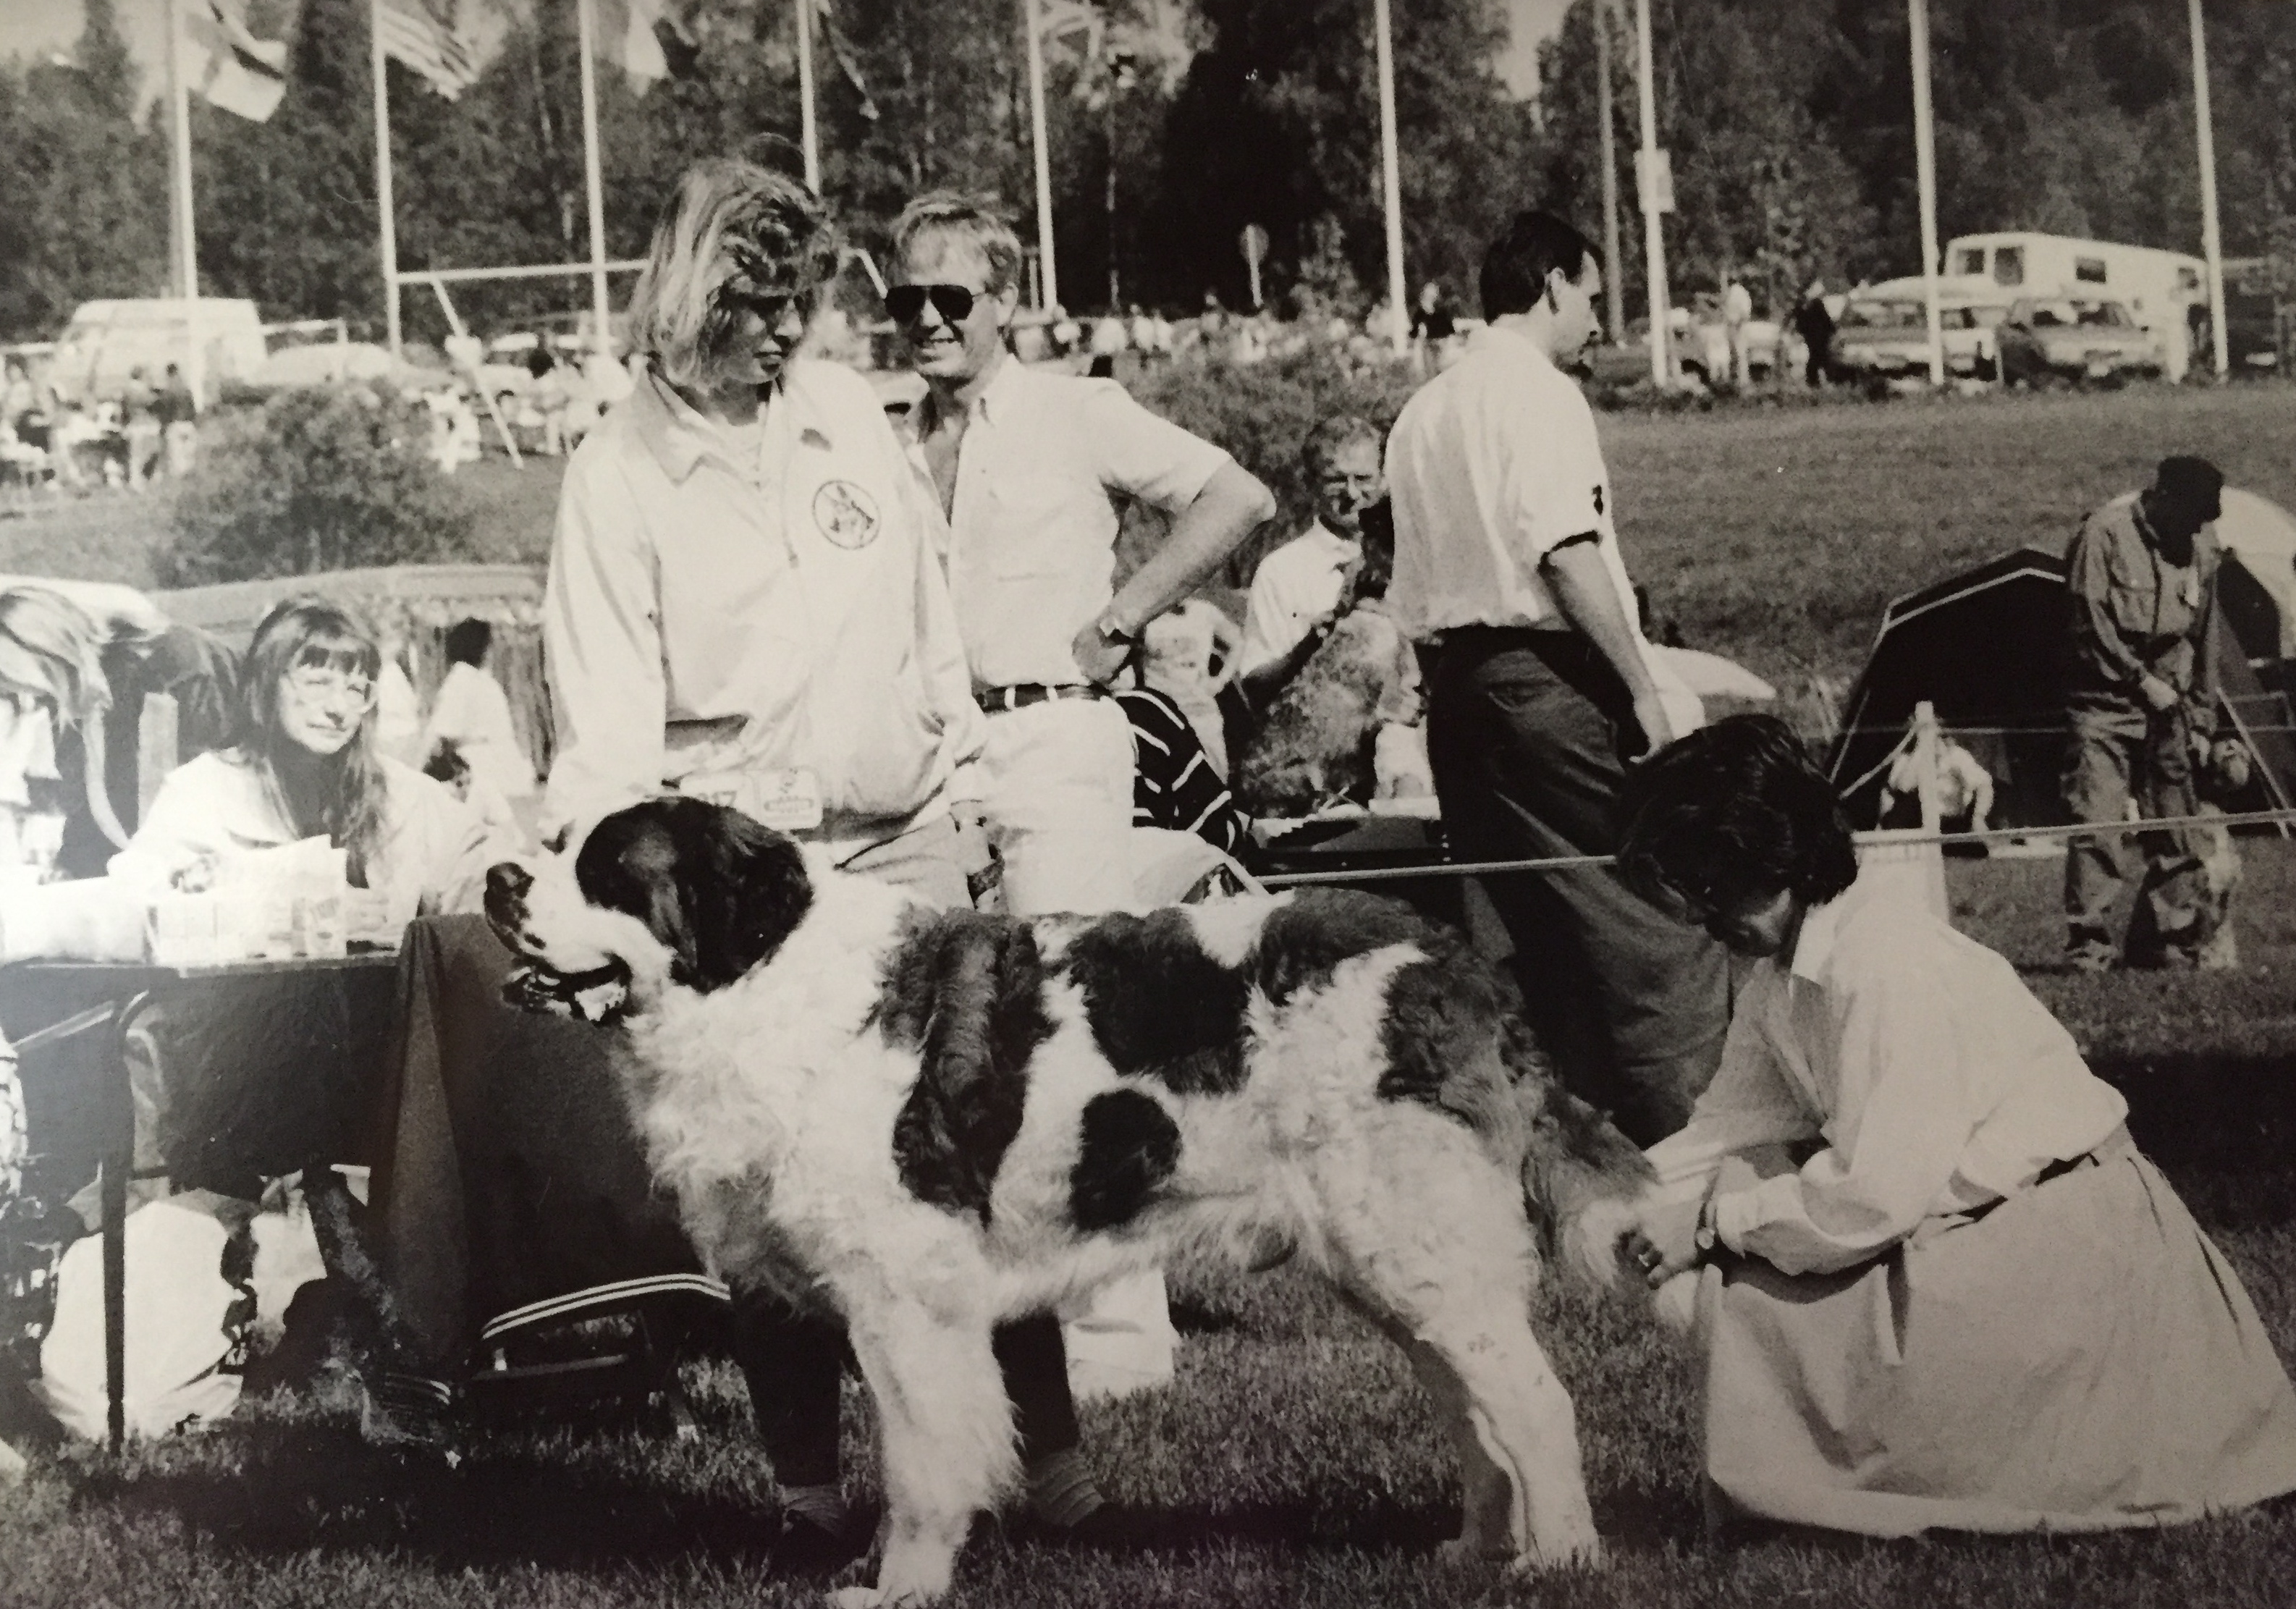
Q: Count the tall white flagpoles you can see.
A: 9